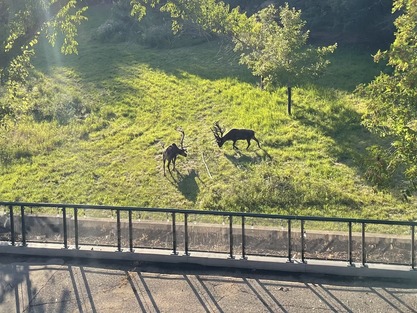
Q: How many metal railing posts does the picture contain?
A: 15